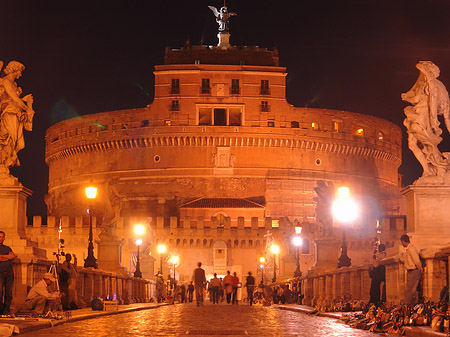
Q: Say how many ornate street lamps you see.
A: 8